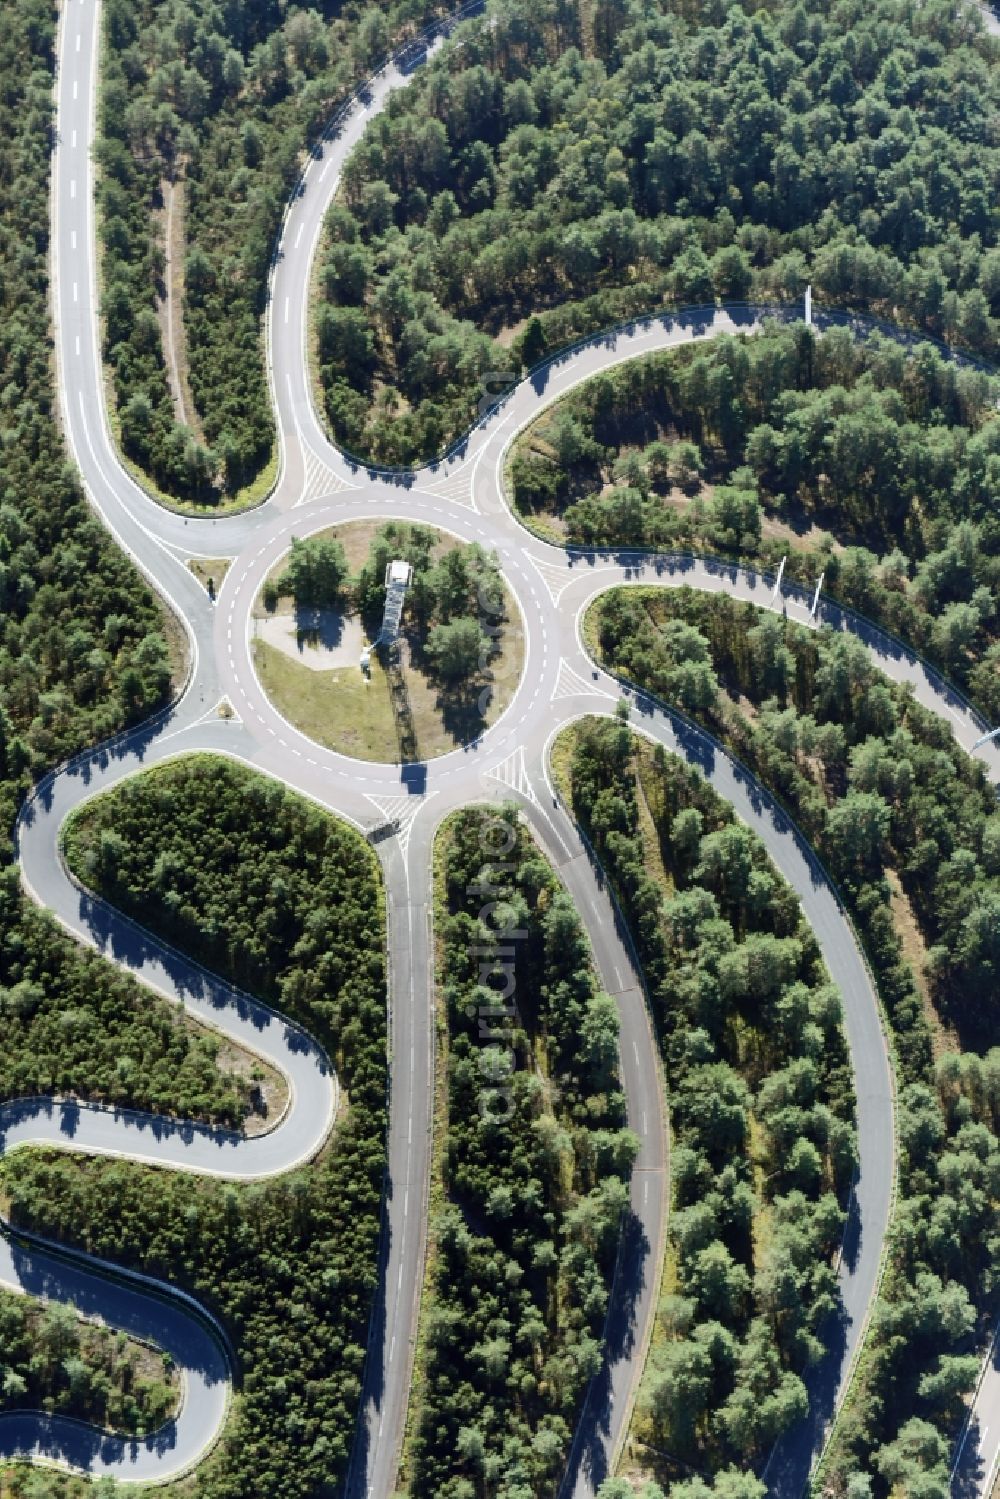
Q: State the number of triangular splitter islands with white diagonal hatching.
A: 6